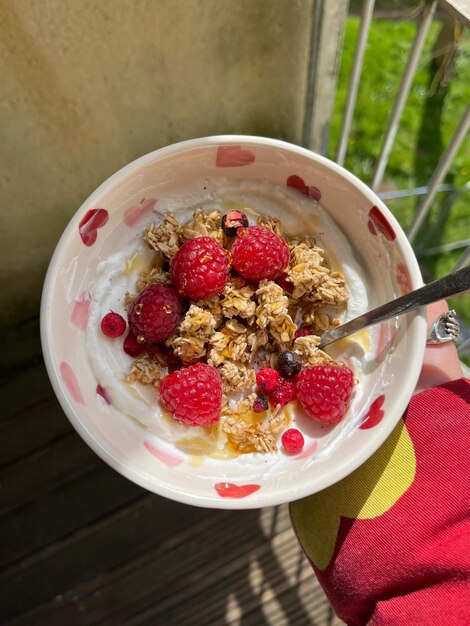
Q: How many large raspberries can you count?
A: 5